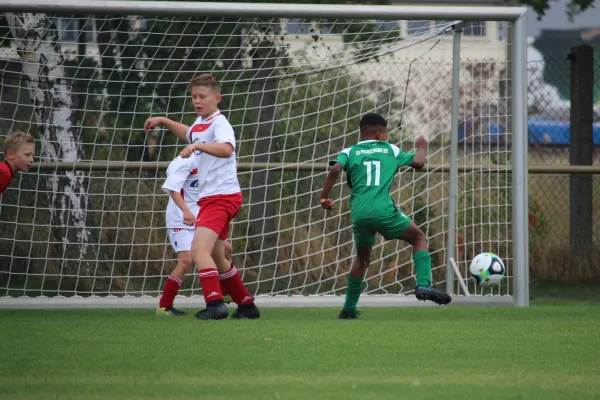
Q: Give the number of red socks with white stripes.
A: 3